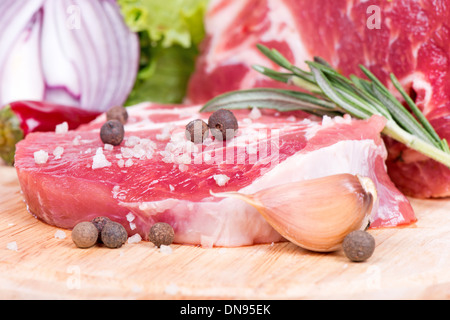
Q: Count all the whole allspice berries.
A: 9